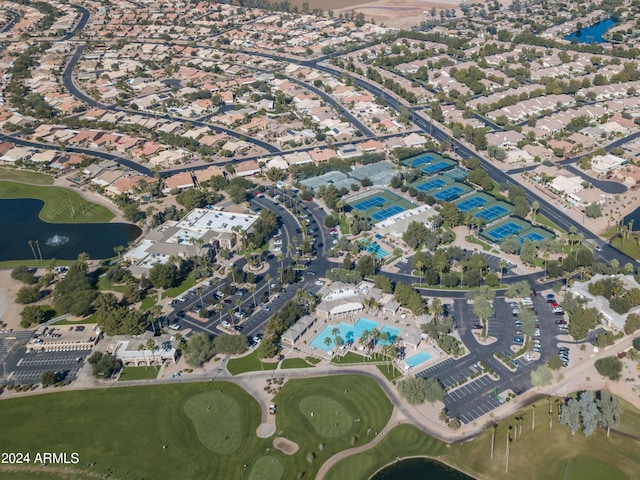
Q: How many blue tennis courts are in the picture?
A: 10